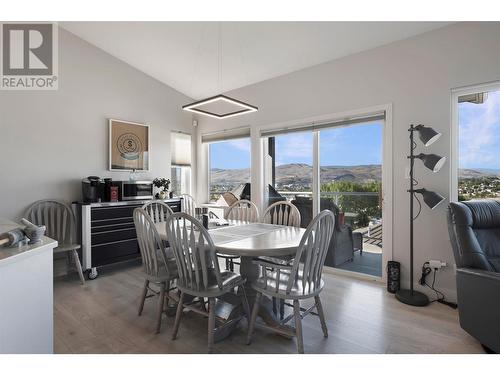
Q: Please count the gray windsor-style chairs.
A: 8